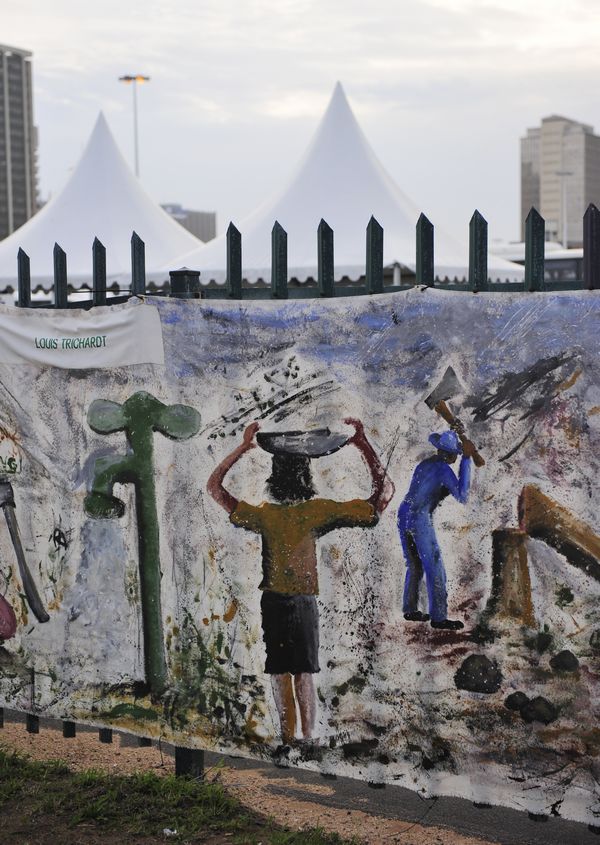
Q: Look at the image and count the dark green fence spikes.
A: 12